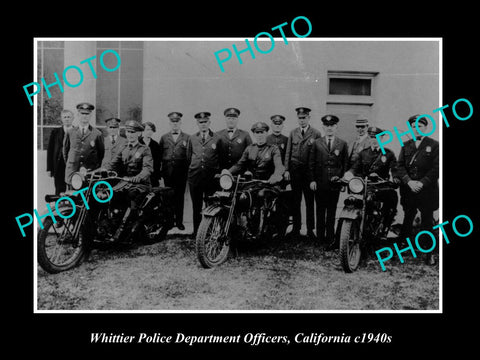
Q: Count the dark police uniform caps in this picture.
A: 12